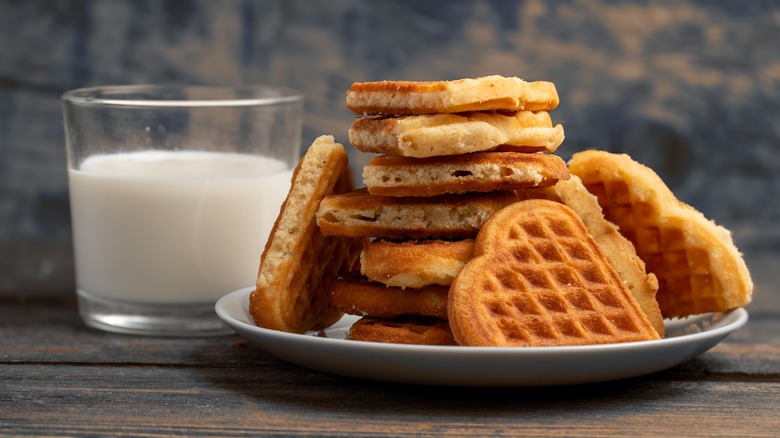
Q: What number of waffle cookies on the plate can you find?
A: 11